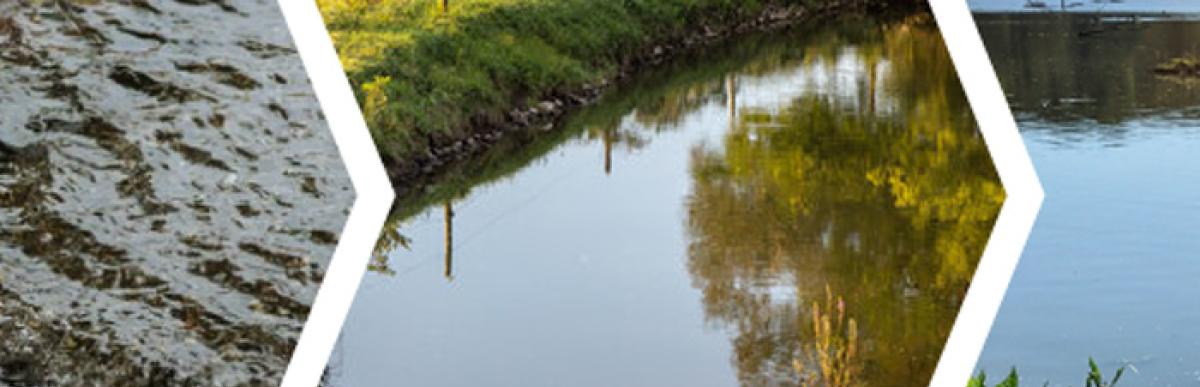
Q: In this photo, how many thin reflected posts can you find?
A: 4